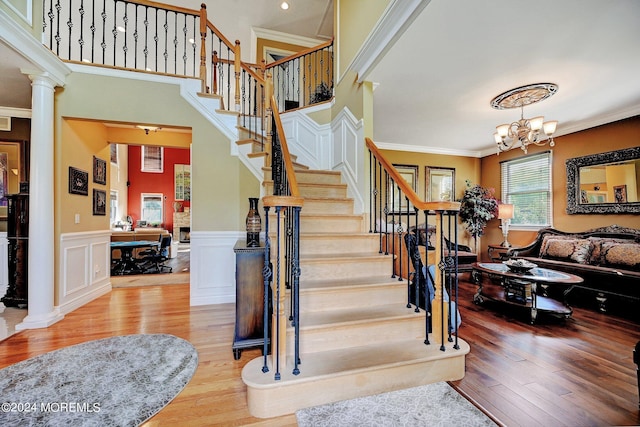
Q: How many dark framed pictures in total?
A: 3